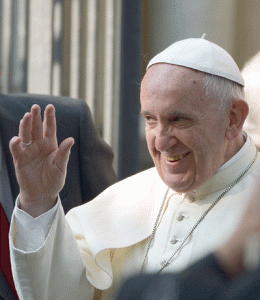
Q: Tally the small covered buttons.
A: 4